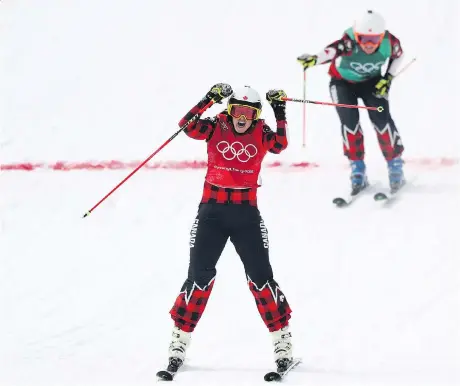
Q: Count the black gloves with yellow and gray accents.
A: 4